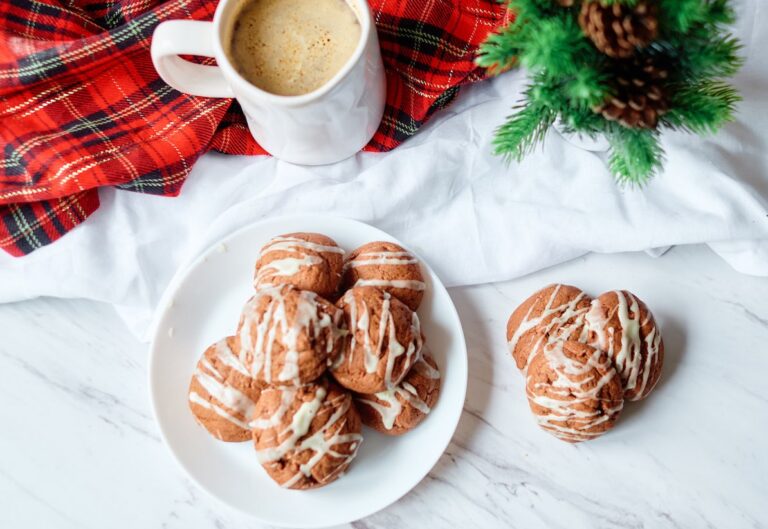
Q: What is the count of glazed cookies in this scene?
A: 10